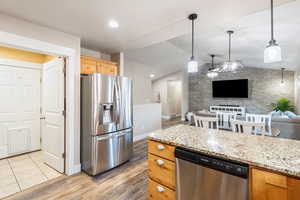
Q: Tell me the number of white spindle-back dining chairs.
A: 4